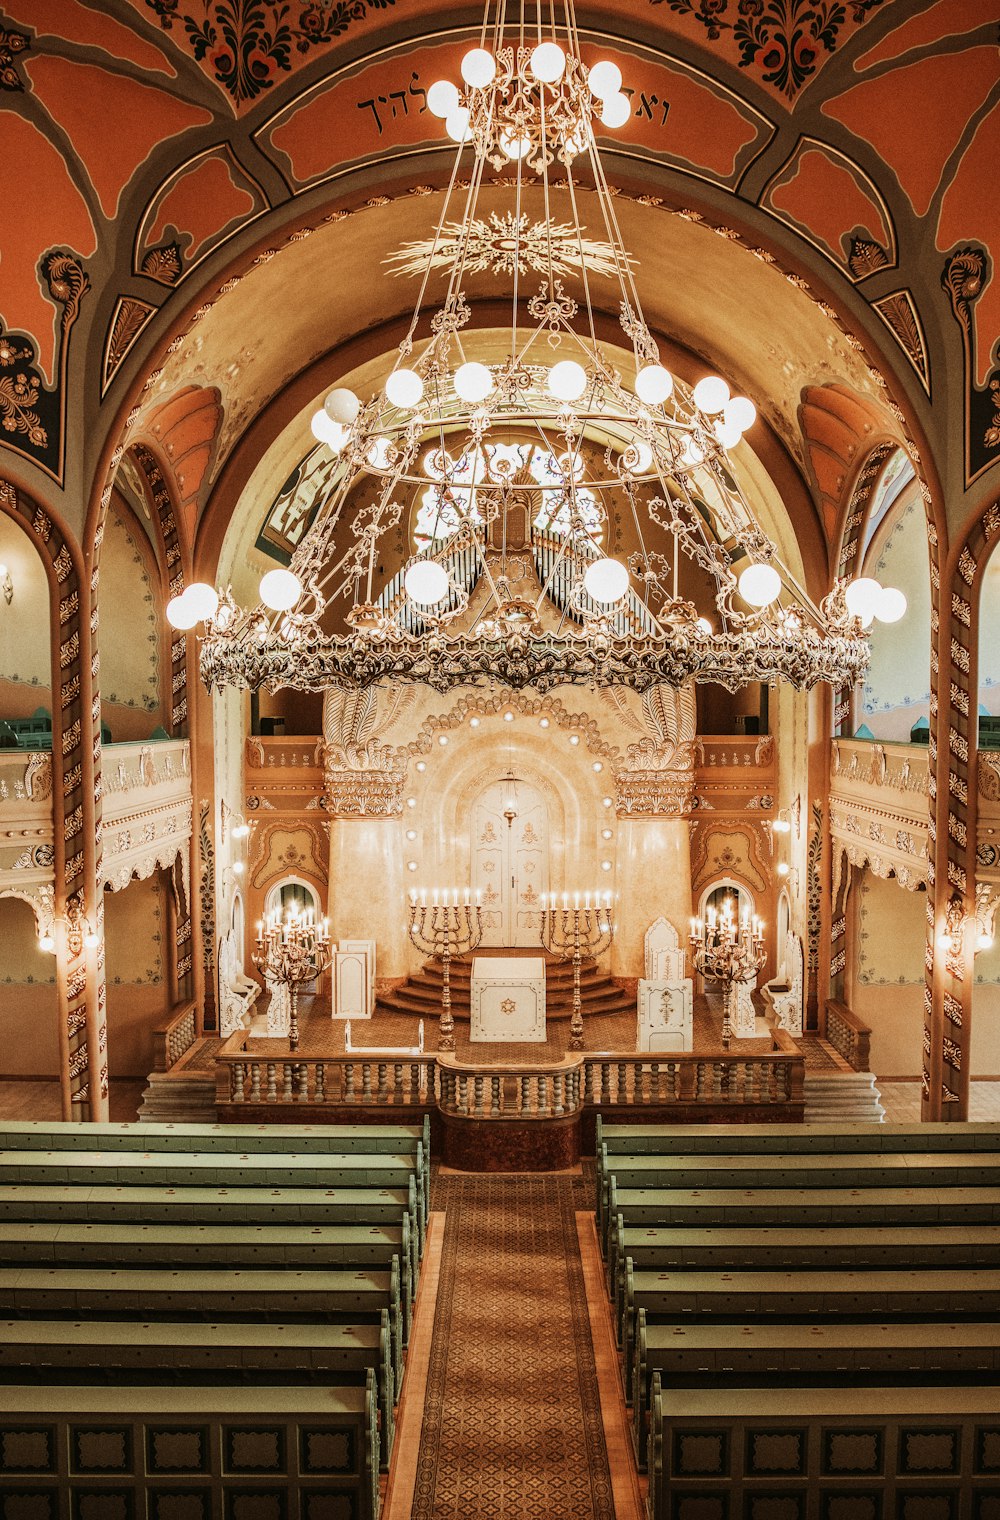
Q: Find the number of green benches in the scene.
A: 14